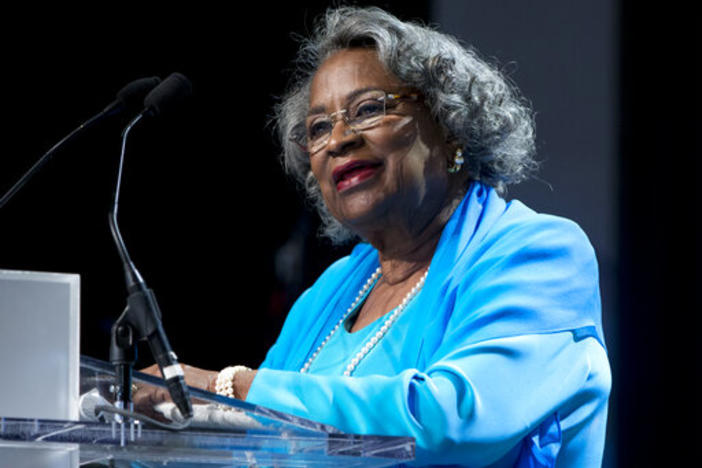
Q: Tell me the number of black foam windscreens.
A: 2